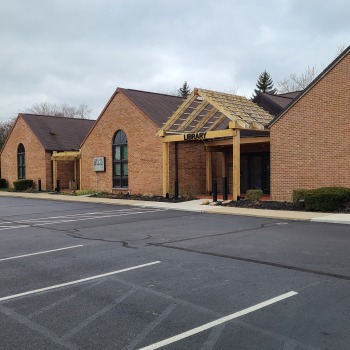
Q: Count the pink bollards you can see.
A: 0